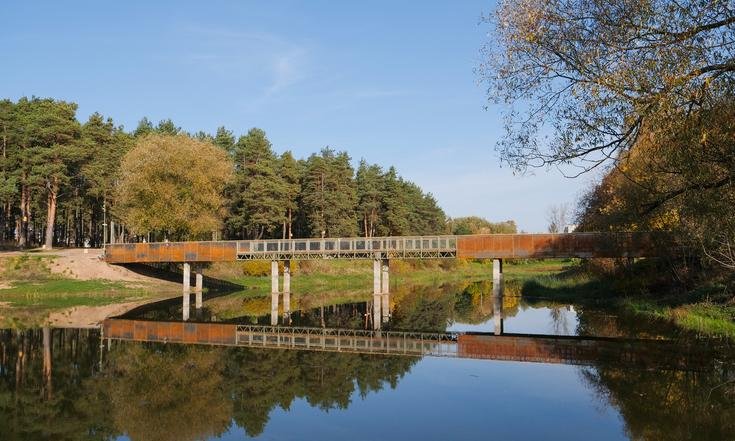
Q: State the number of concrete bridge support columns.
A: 7